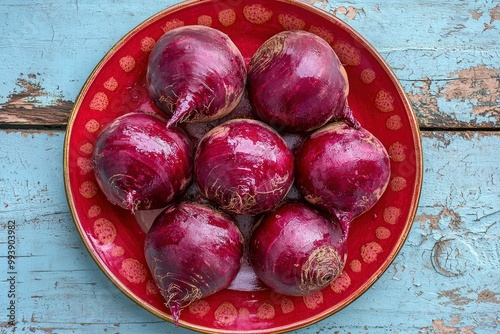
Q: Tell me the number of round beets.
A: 7